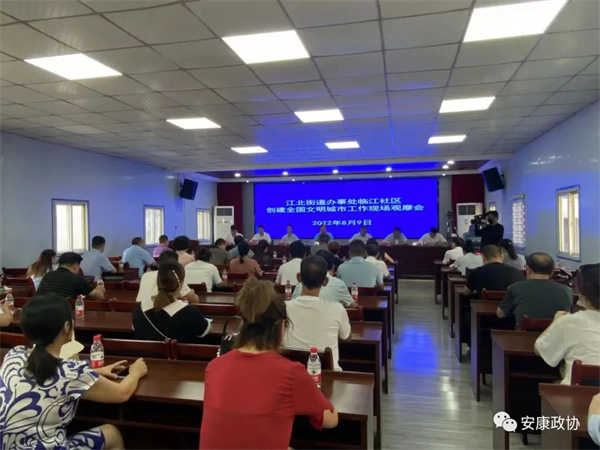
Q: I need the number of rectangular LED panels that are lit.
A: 9